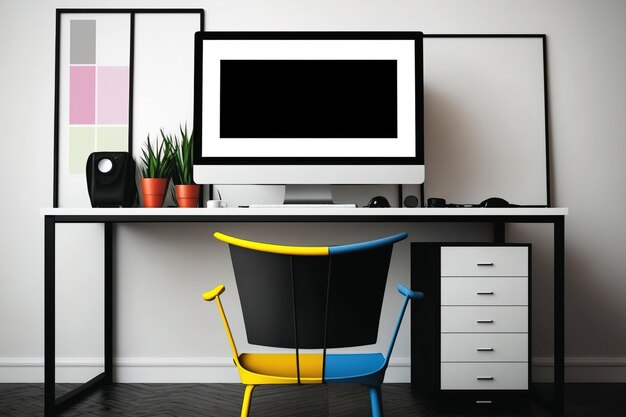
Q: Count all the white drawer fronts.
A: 5